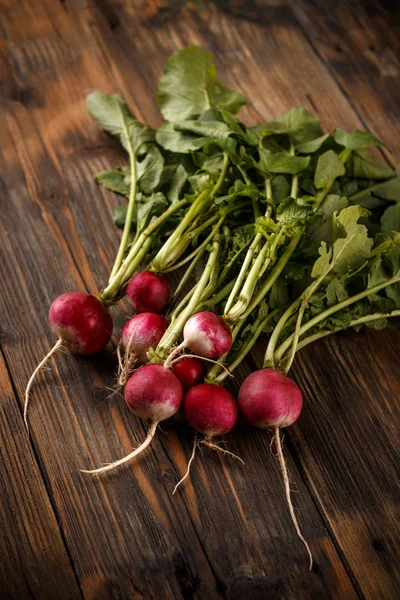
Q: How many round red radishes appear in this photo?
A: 8